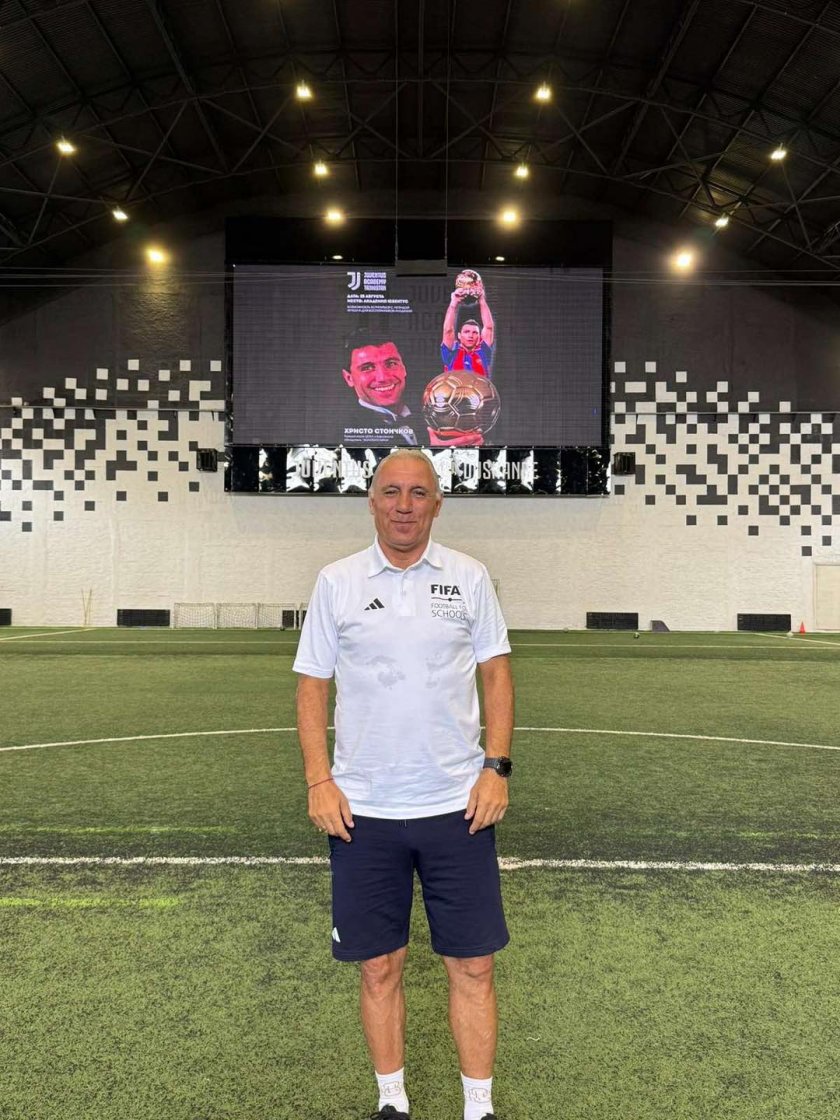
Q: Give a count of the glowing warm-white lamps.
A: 12